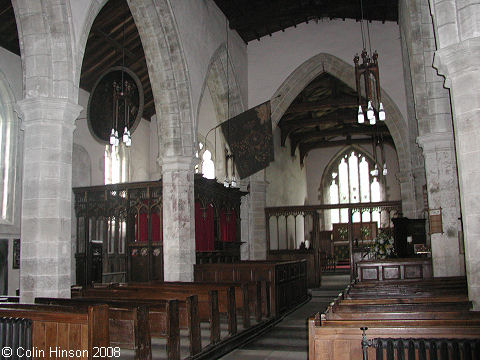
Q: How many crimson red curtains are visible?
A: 4